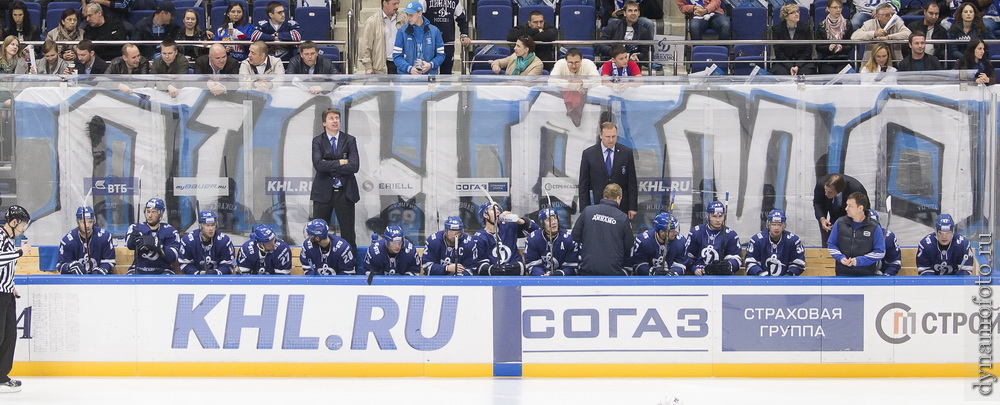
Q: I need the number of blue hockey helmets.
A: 14